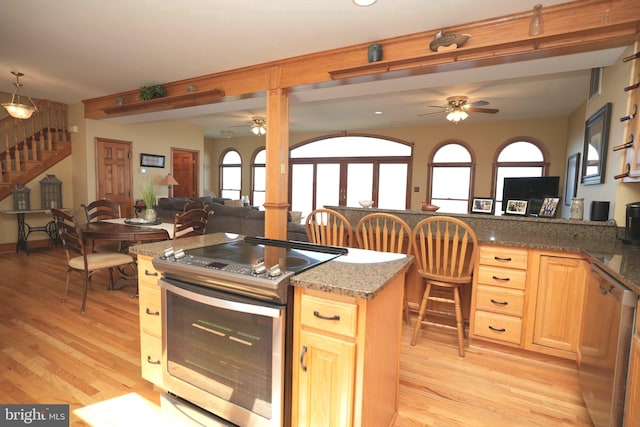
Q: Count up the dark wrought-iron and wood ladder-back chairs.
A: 4